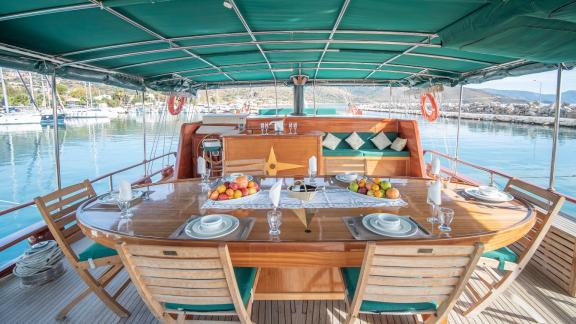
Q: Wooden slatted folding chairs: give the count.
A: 6